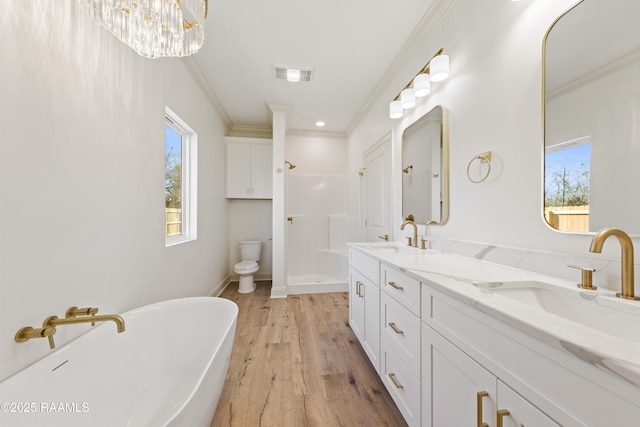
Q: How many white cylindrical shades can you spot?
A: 4